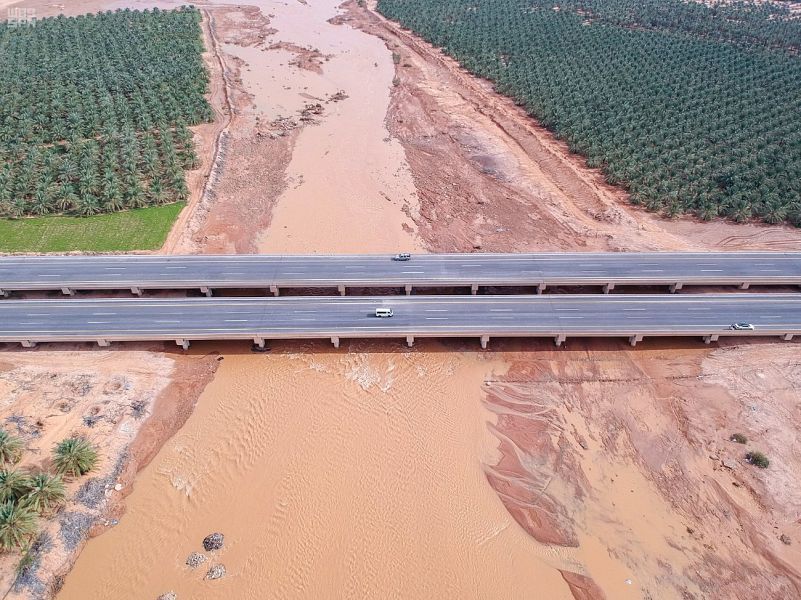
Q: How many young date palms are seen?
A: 5